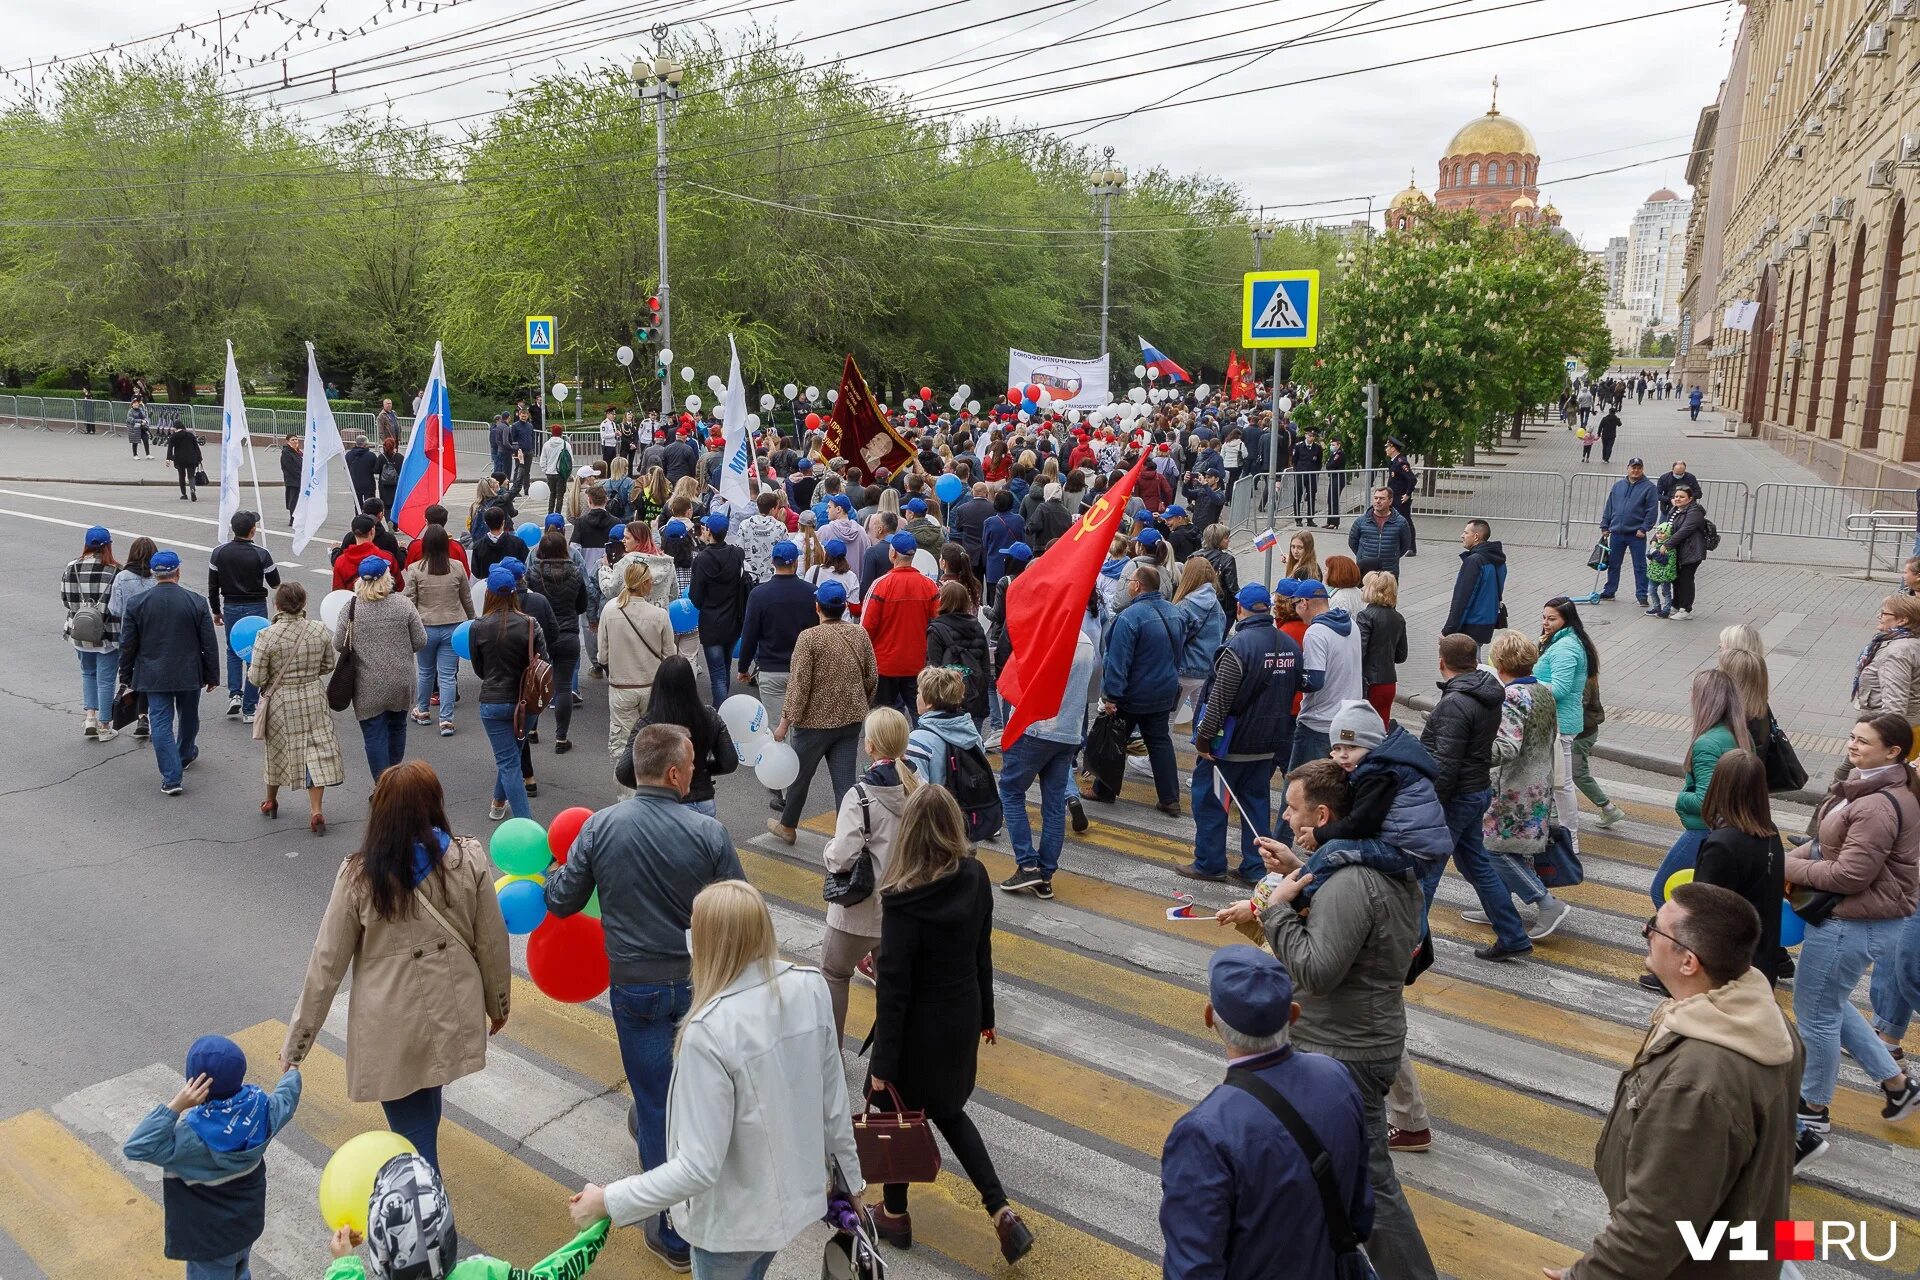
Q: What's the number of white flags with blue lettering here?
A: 3